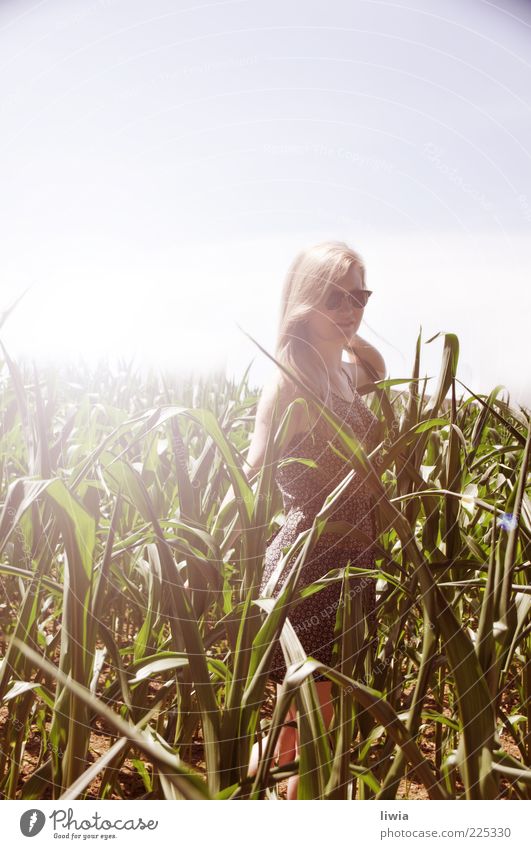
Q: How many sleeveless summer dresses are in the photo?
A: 1